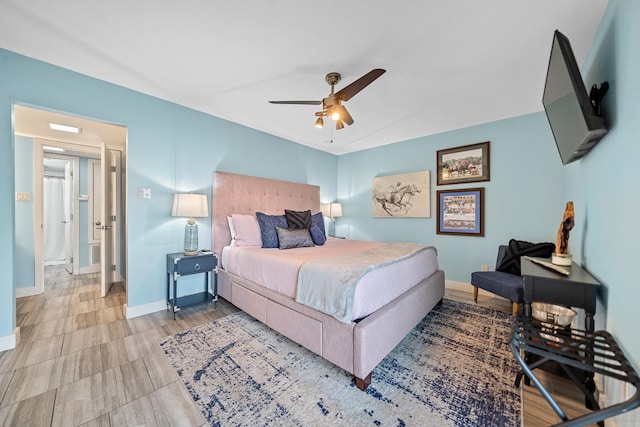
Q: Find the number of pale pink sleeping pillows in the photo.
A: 1